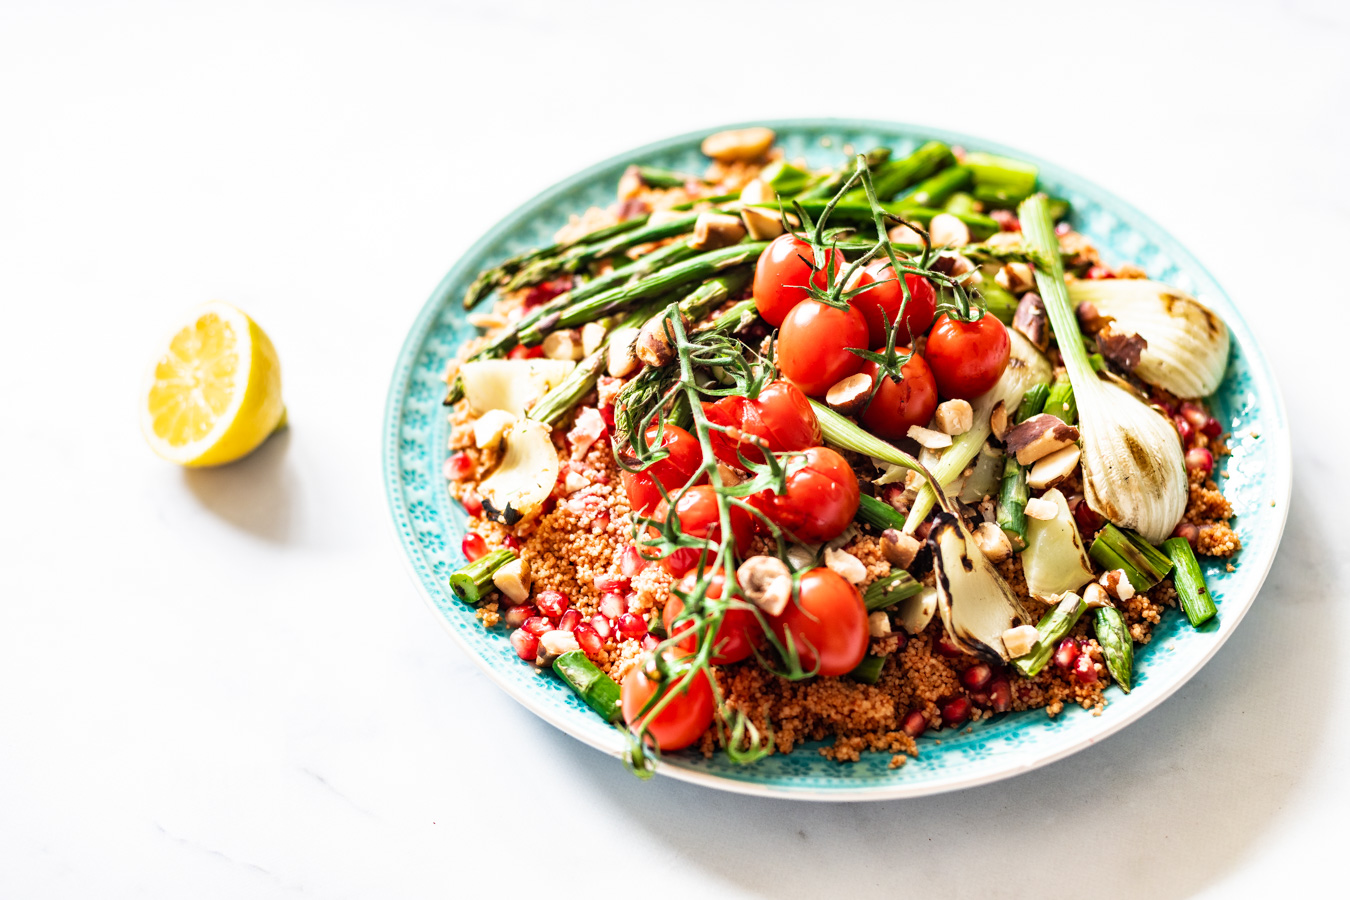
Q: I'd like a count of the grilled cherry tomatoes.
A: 12